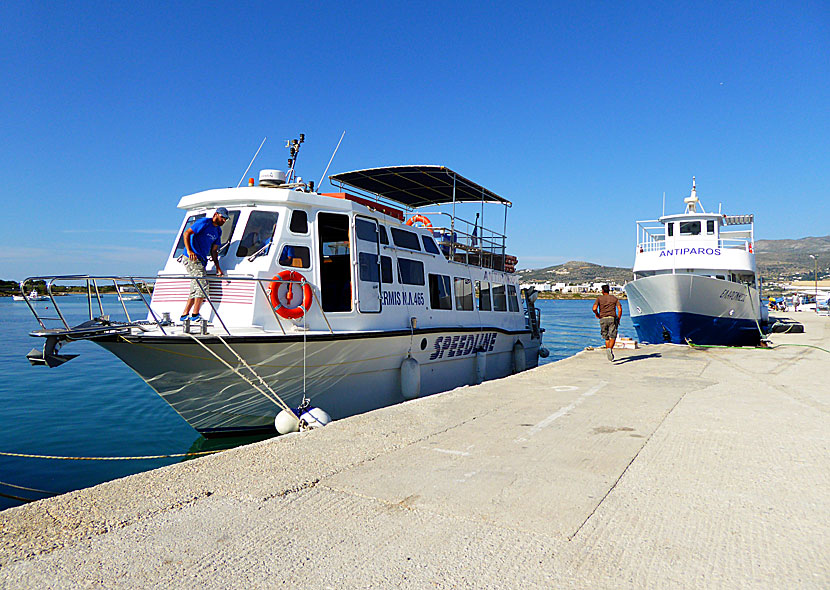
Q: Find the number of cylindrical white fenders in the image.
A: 3